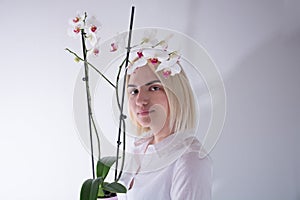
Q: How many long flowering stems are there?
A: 2